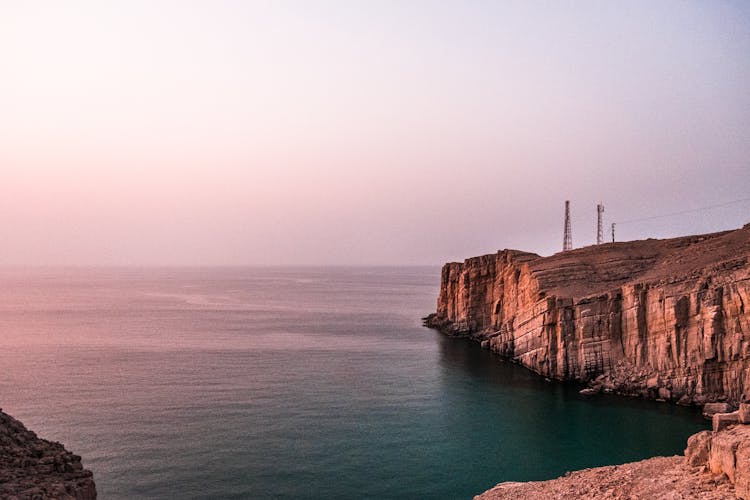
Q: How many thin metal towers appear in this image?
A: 2